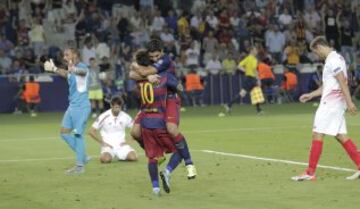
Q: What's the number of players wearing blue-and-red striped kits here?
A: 2